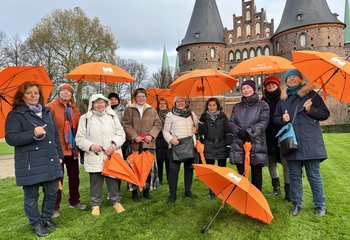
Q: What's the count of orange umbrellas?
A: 11